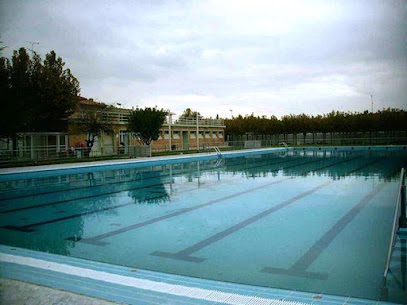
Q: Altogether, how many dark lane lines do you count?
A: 6